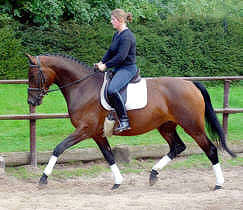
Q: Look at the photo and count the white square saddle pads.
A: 1